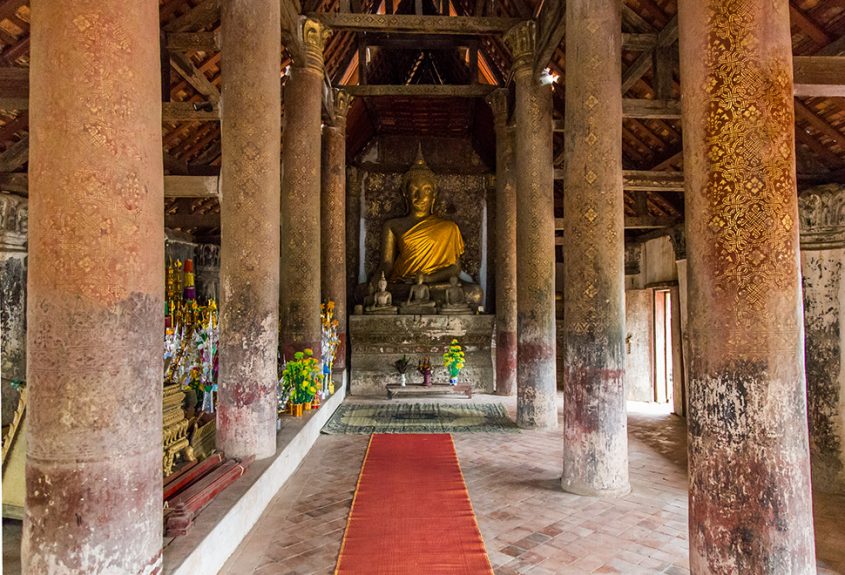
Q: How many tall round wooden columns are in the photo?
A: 8